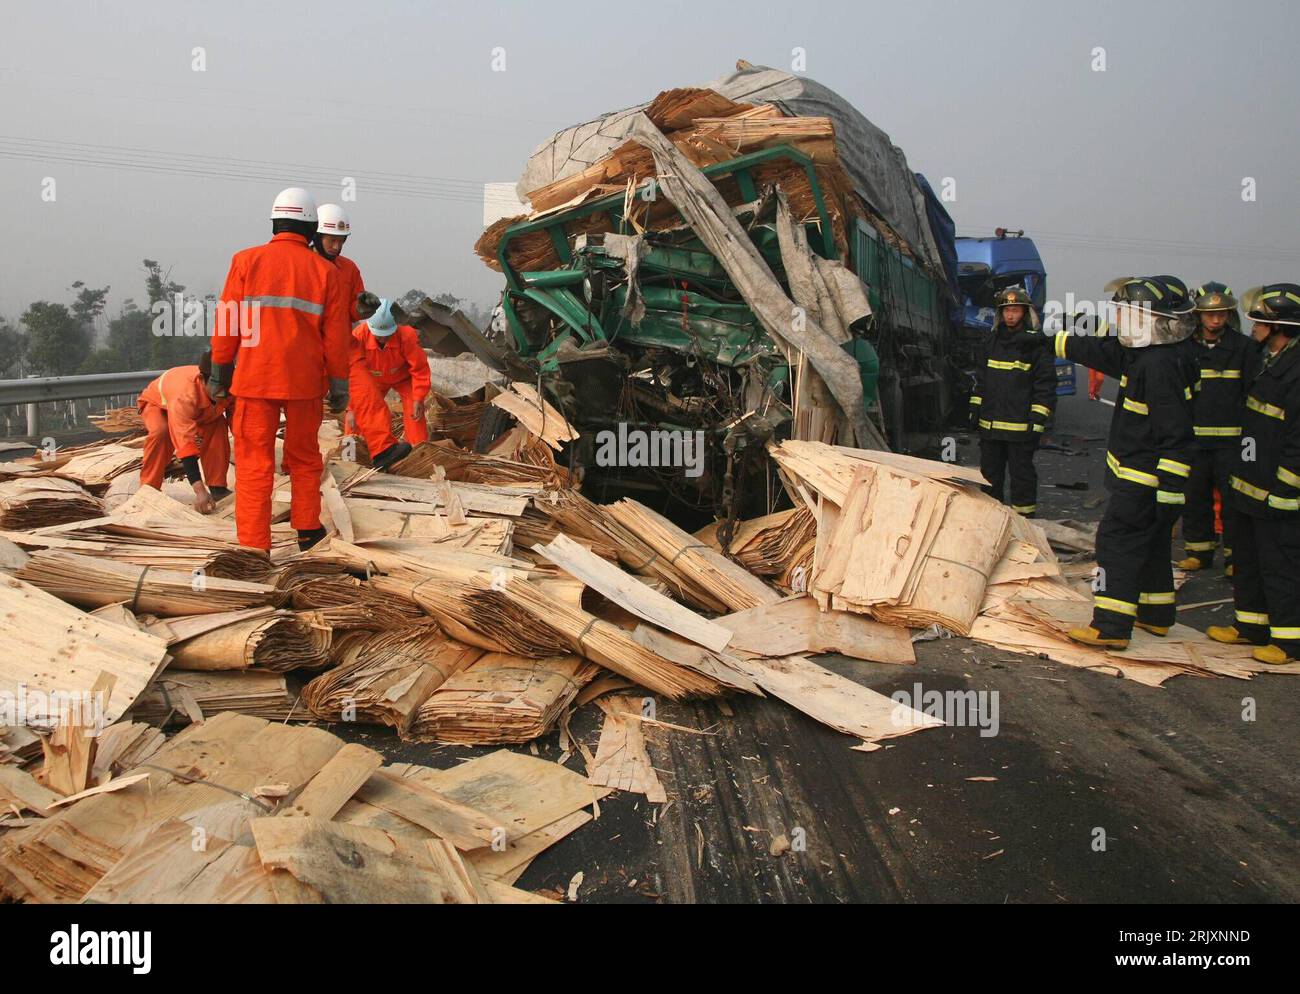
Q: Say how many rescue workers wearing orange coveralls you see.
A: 4